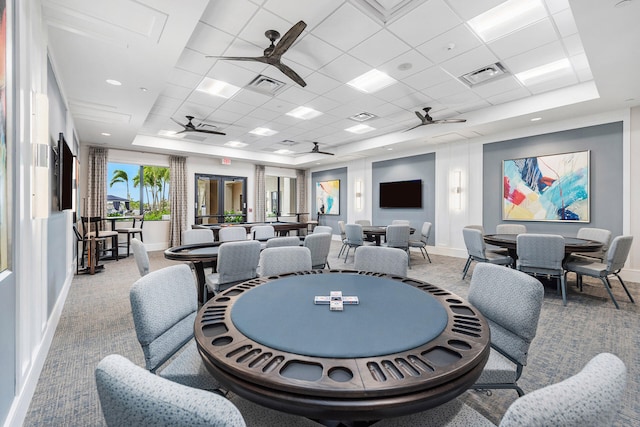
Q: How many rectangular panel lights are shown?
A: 10